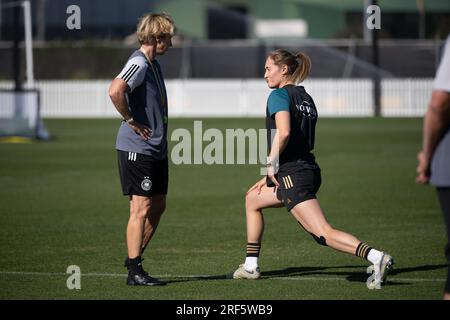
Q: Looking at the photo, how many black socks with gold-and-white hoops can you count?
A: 2